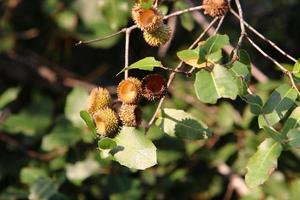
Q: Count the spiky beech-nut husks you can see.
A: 8